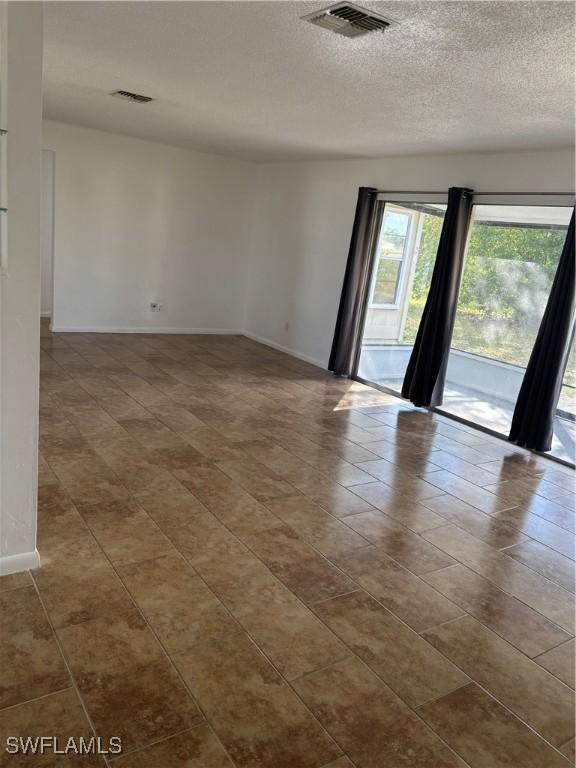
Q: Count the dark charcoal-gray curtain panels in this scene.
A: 3